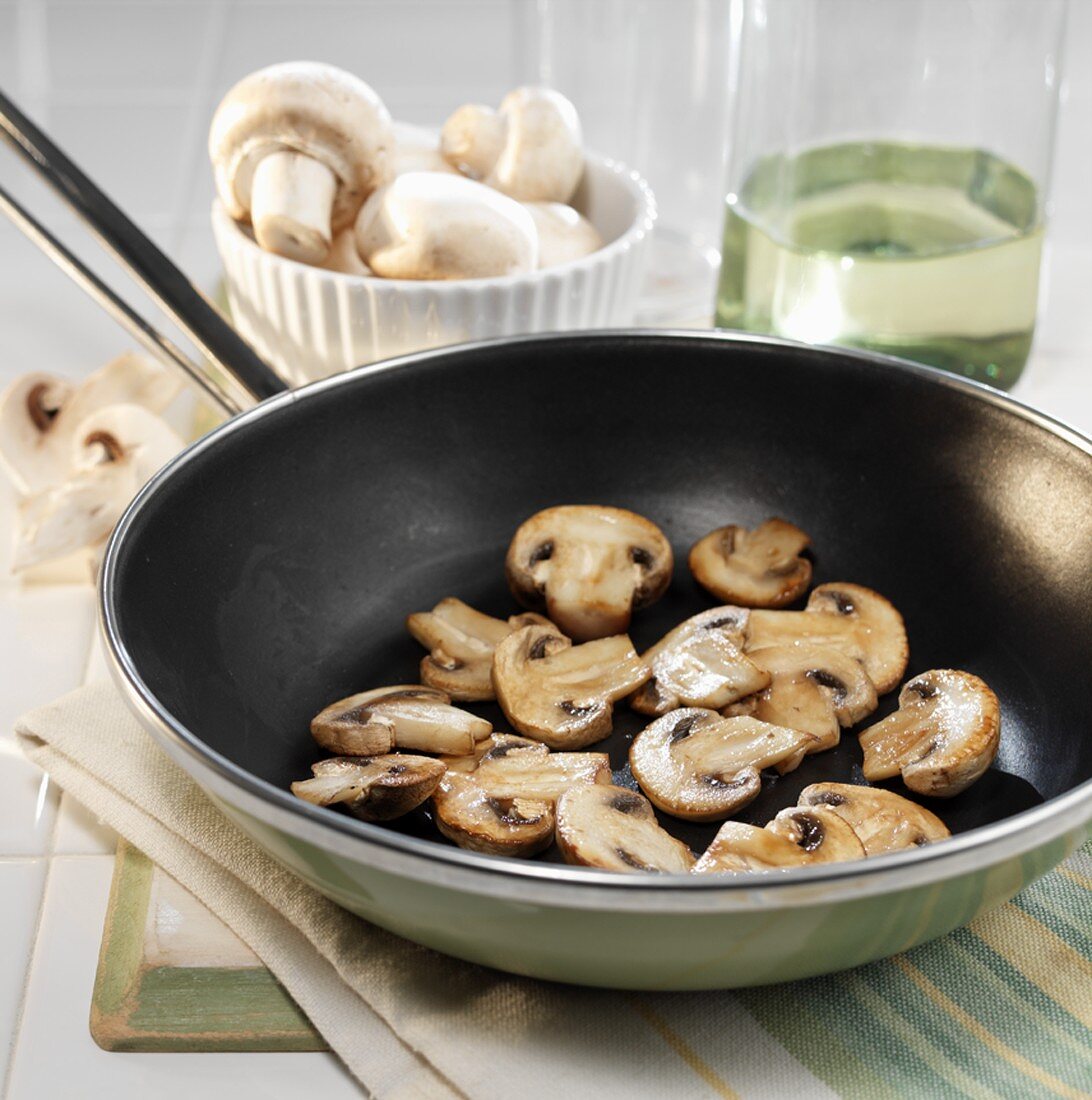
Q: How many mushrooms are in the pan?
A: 15